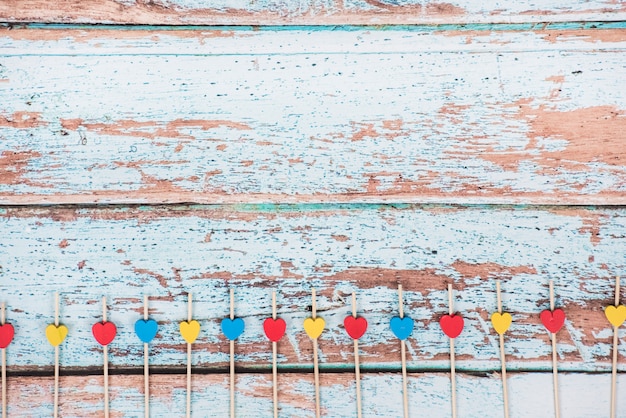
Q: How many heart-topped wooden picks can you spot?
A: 14